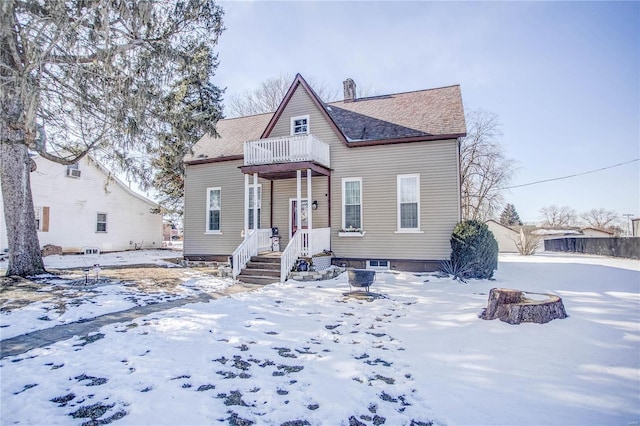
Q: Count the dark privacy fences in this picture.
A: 1